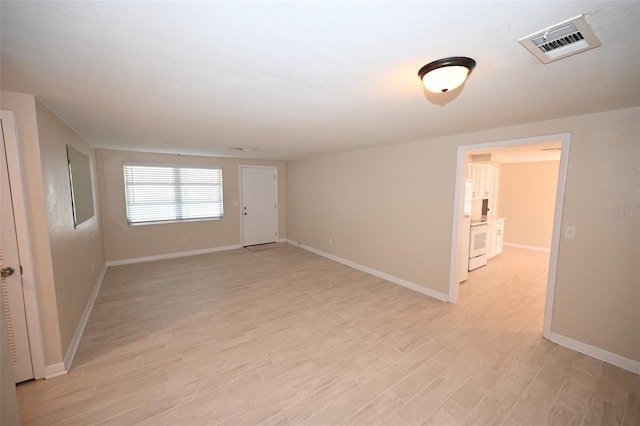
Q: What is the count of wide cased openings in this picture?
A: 1